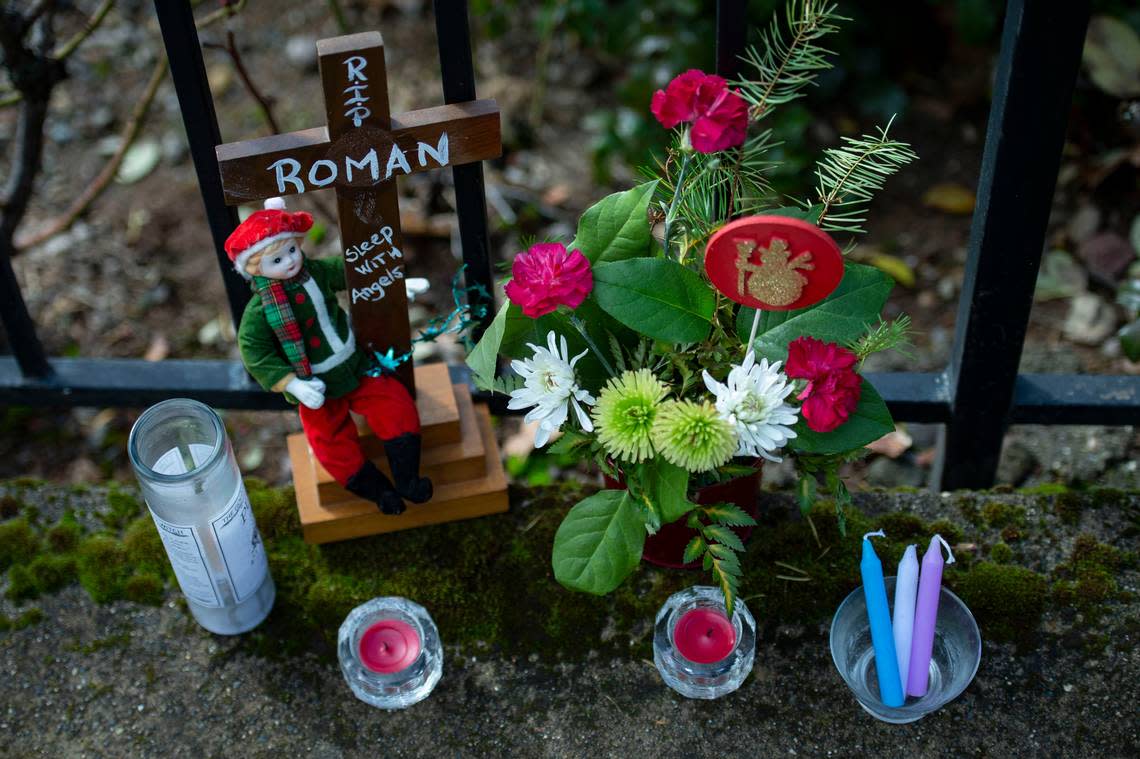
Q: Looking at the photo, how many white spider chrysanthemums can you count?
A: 2